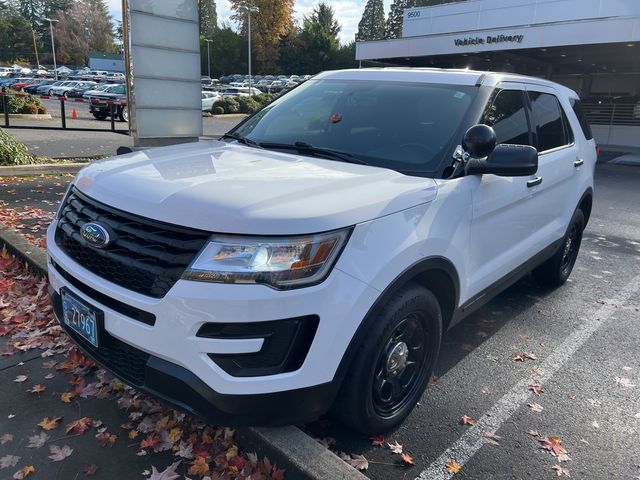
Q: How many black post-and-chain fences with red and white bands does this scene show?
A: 1